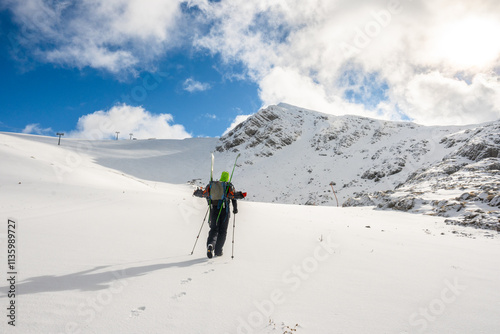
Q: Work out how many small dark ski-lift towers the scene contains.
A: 3